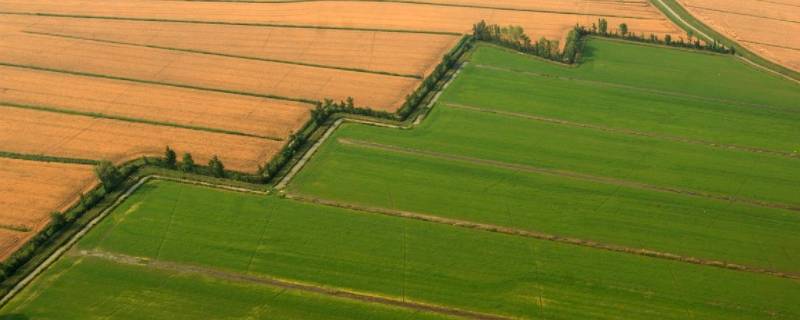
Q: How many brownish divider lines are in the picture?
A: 5